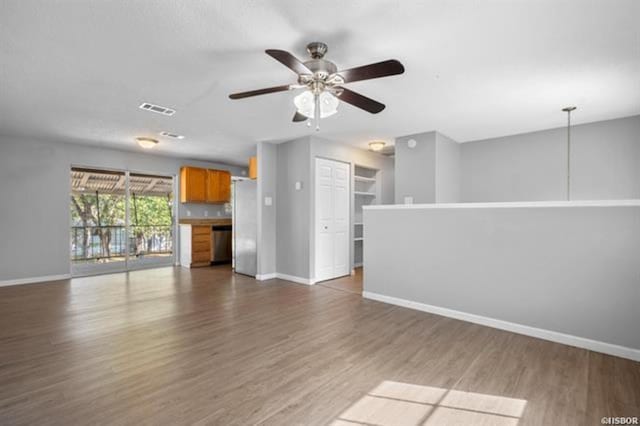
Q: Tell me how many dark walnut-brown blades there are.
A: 5